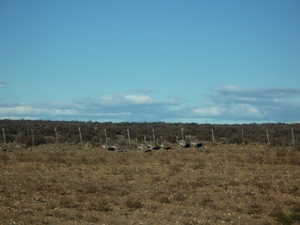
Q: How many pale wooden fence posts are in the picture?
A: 12